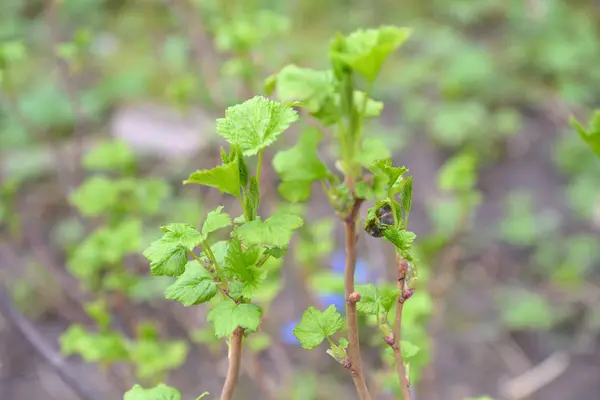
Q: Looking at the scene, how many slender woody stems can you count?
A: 3